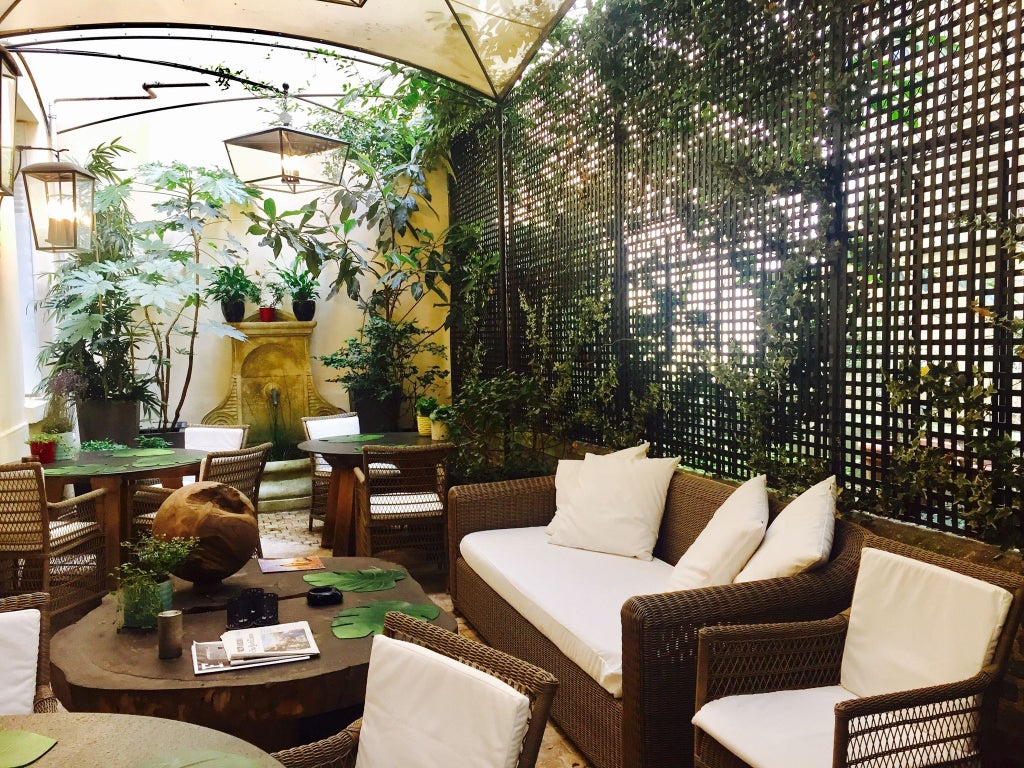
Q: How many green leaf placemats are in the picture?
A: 9